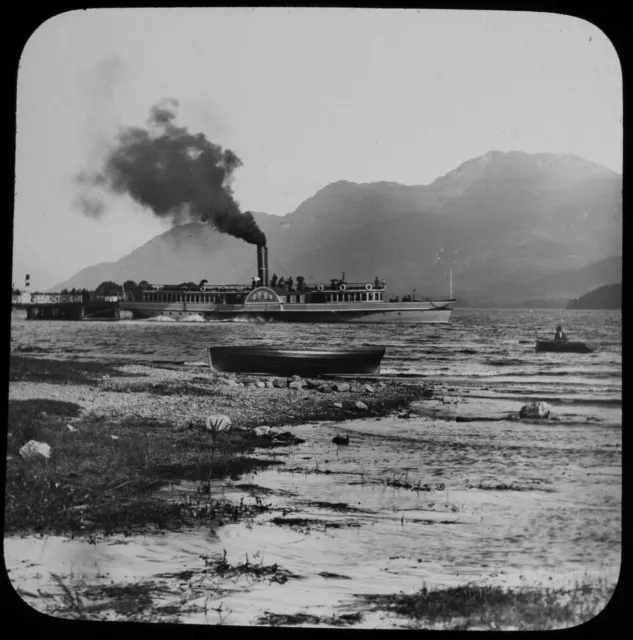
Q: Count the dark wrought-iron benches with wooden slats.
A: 0